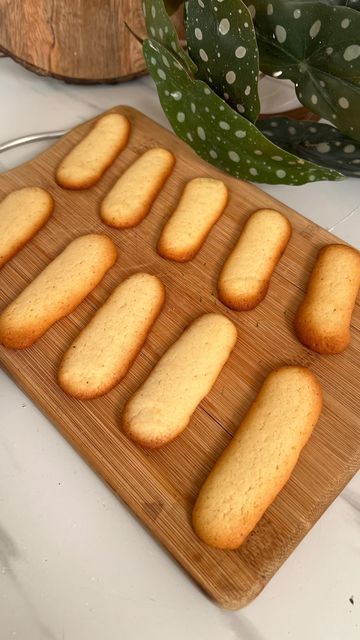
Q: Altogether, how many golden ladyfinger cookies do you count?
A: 10